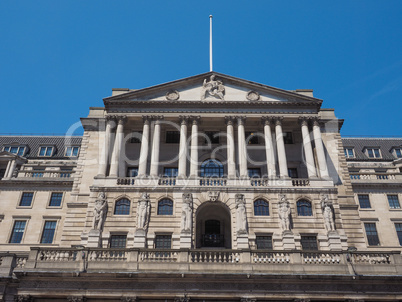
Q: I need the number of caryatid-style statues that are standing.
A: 6